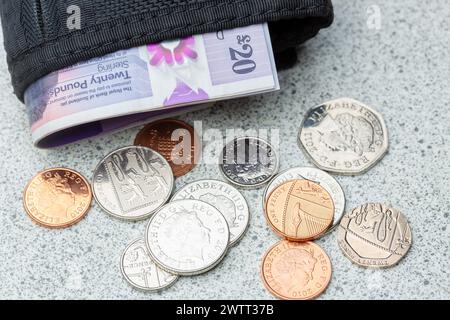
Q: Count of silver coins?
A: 8